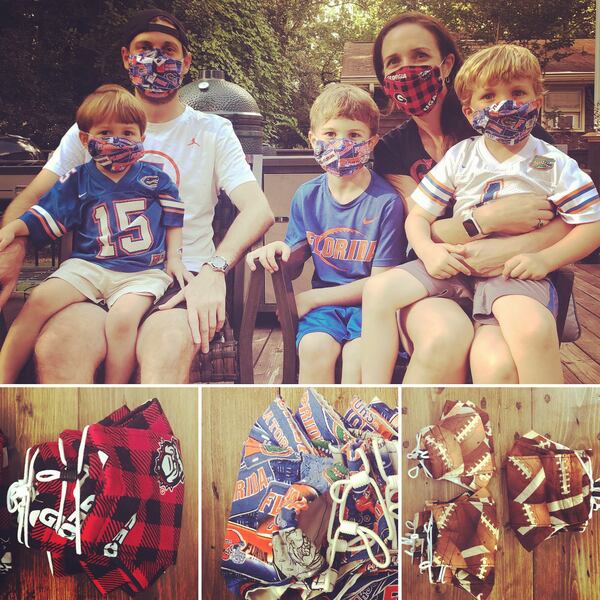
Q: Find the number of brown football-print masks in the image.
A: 3